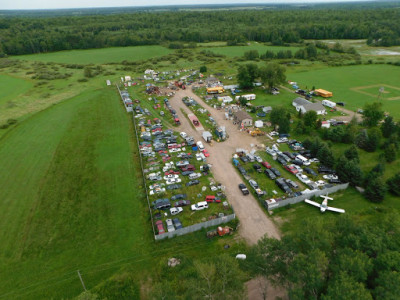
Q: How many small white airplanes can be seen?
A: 1